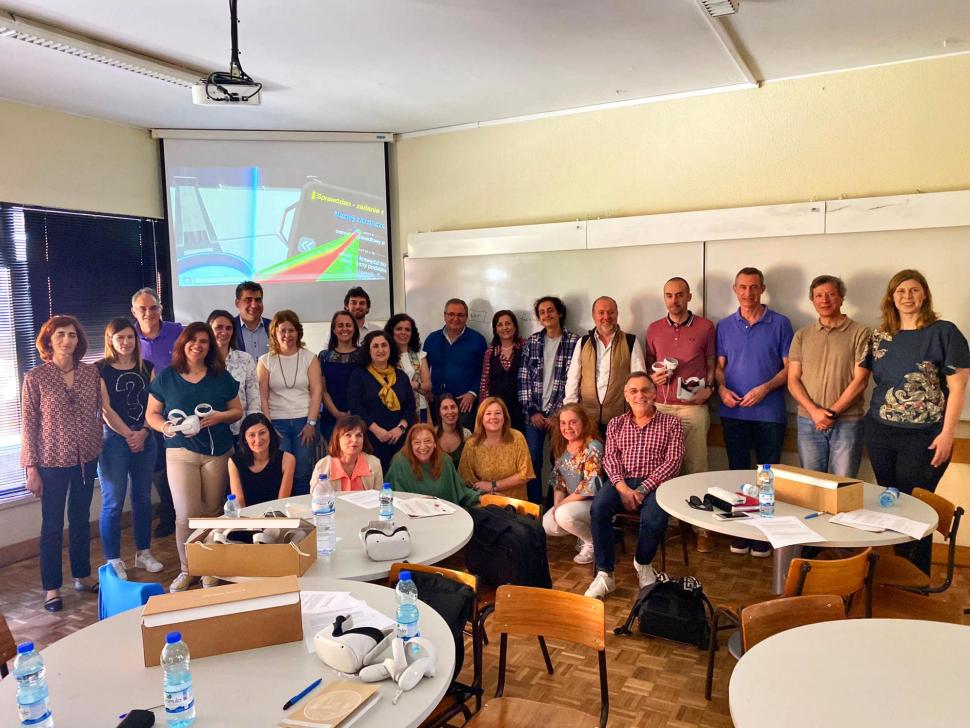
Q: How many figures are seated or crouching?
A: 7